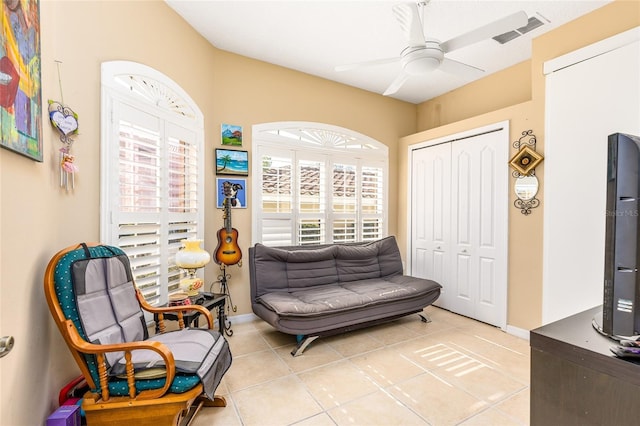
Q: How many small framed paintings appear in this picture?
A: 3